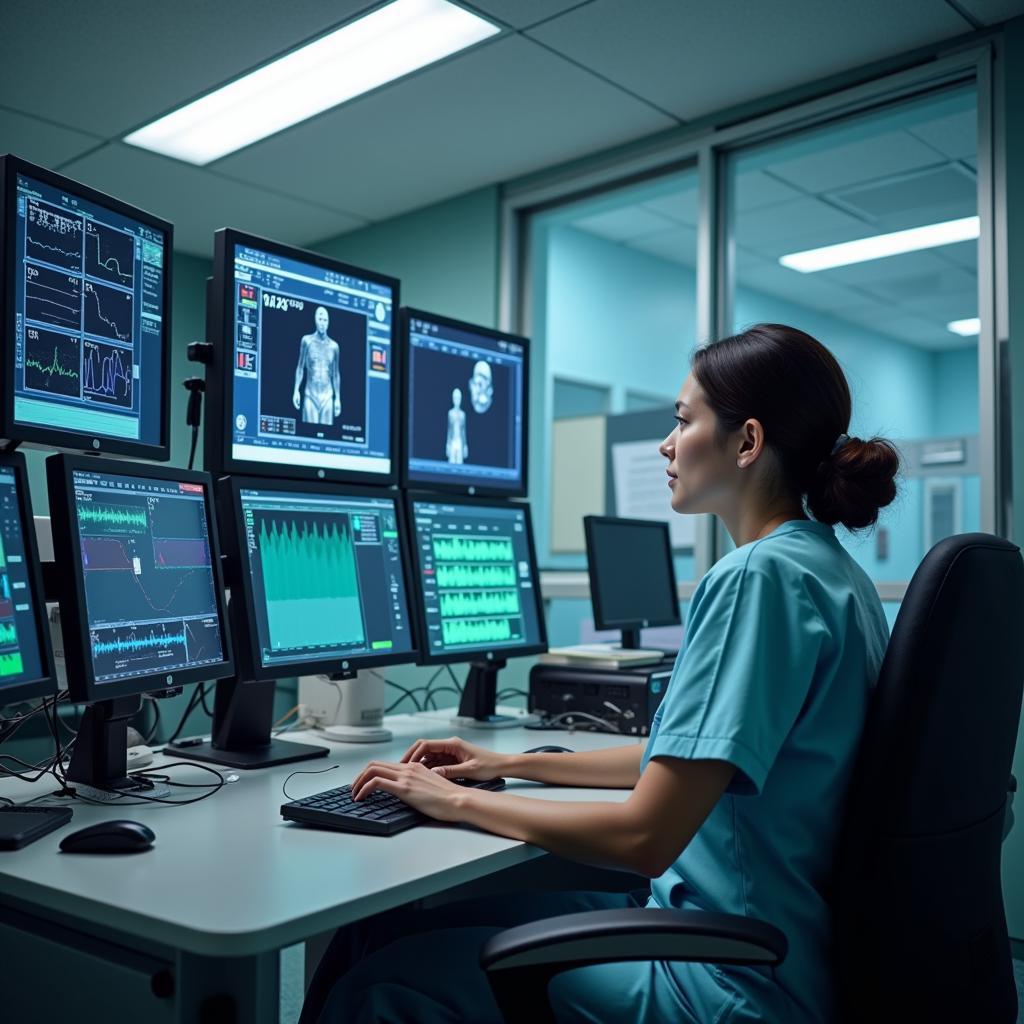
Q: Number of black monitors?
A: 8